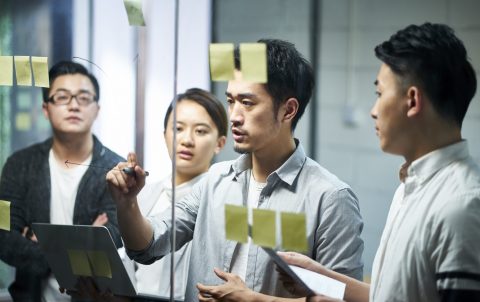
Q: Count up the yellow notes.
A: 12